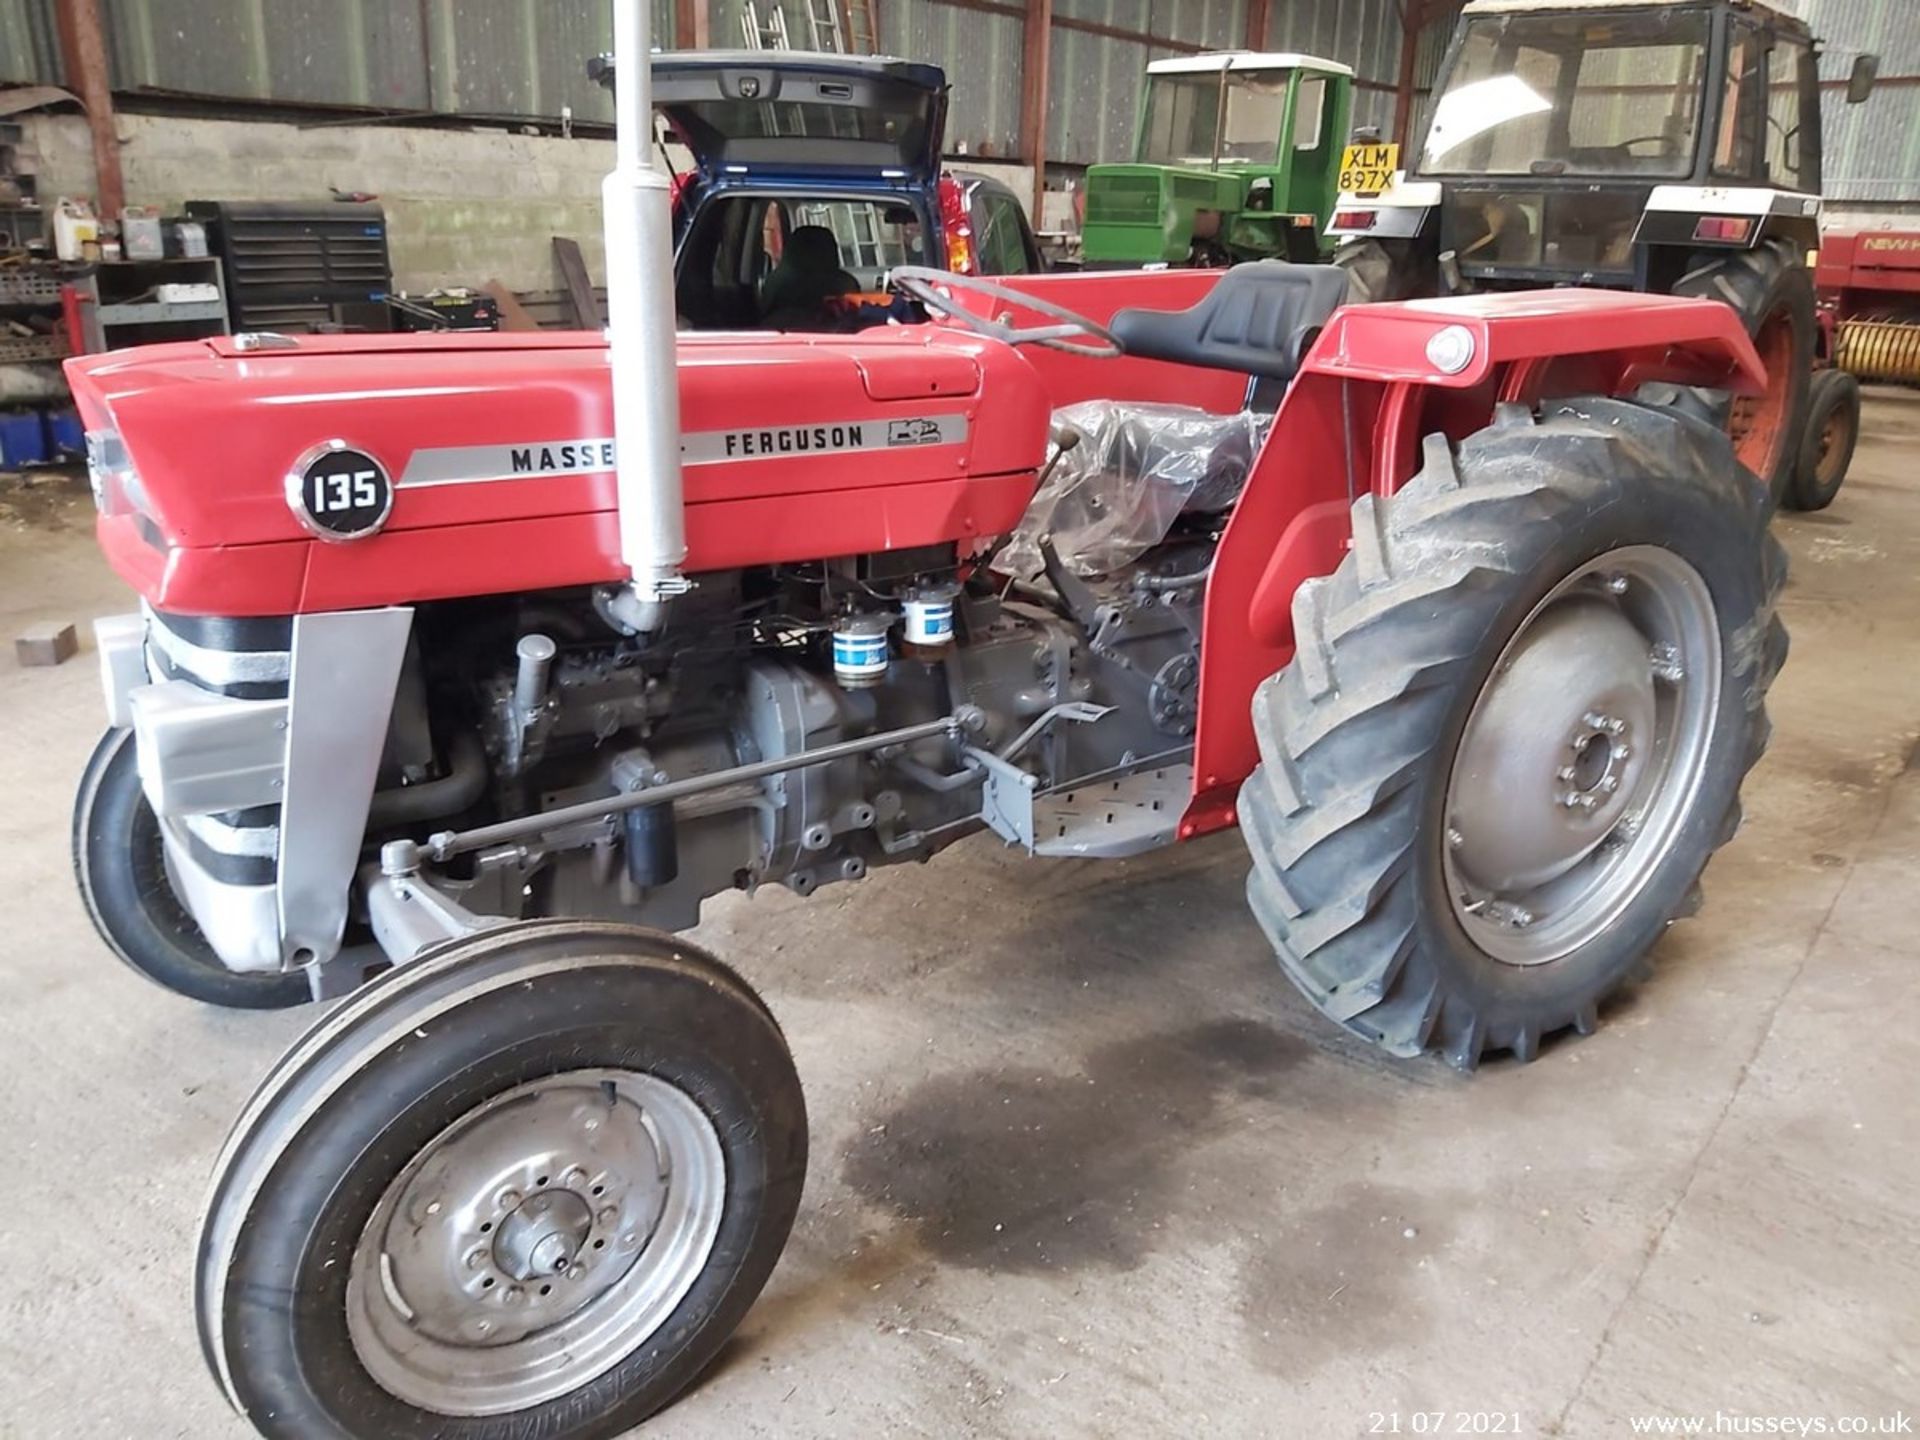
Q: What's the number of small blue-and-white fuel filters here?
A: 2